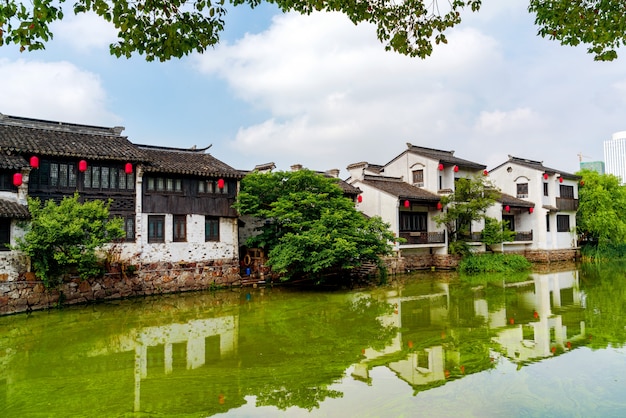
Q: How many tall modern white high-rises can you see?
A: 1